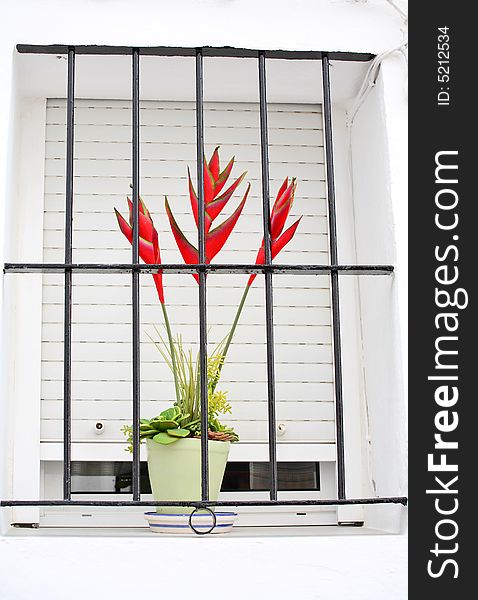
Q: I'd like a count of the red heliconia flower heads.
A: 3